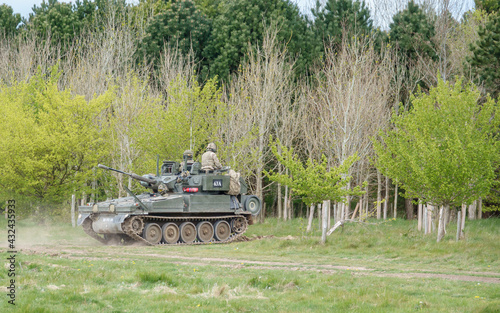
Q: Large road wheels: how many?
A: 5